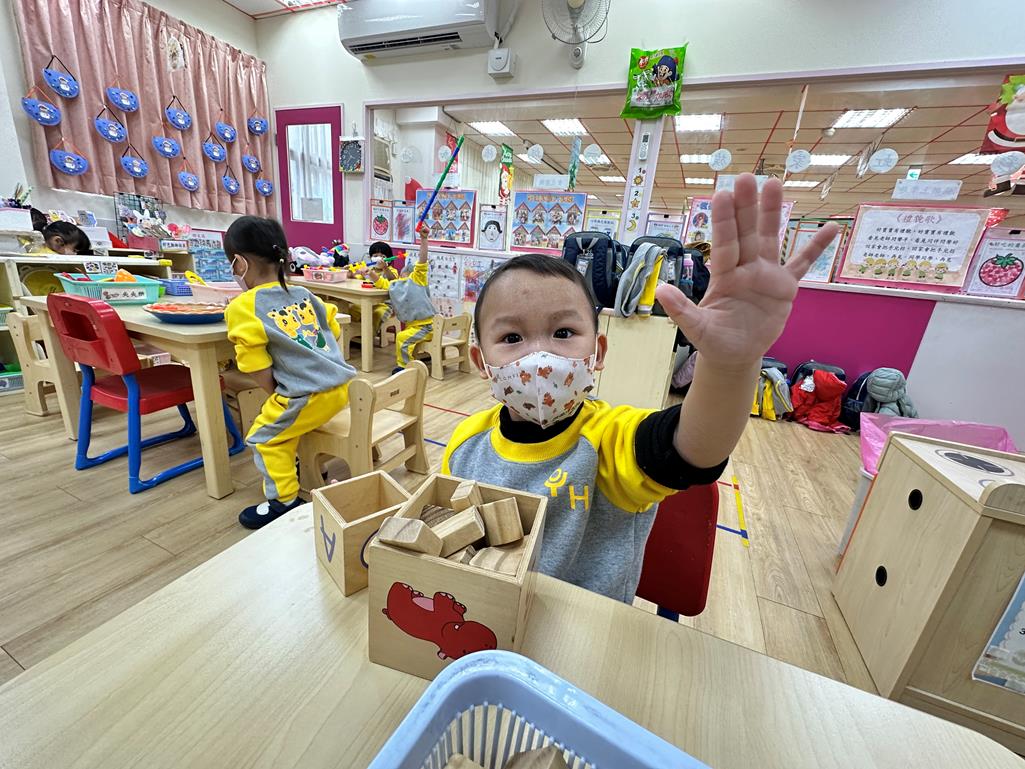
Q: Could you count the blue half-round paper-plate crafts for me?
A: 15